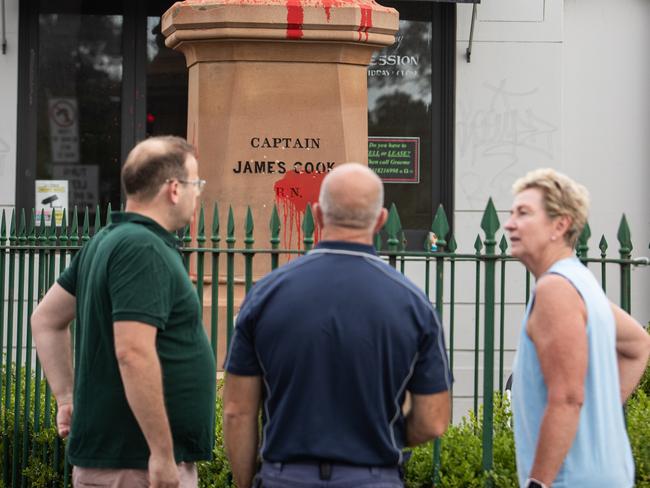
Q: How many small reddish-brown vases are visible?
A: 0